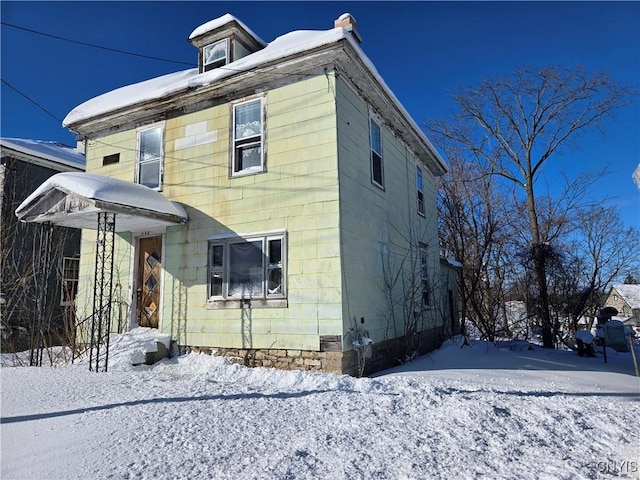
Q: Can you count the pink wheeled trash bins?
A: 0